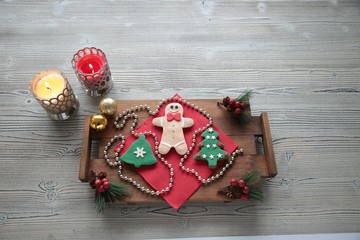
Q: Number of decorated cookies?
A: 3